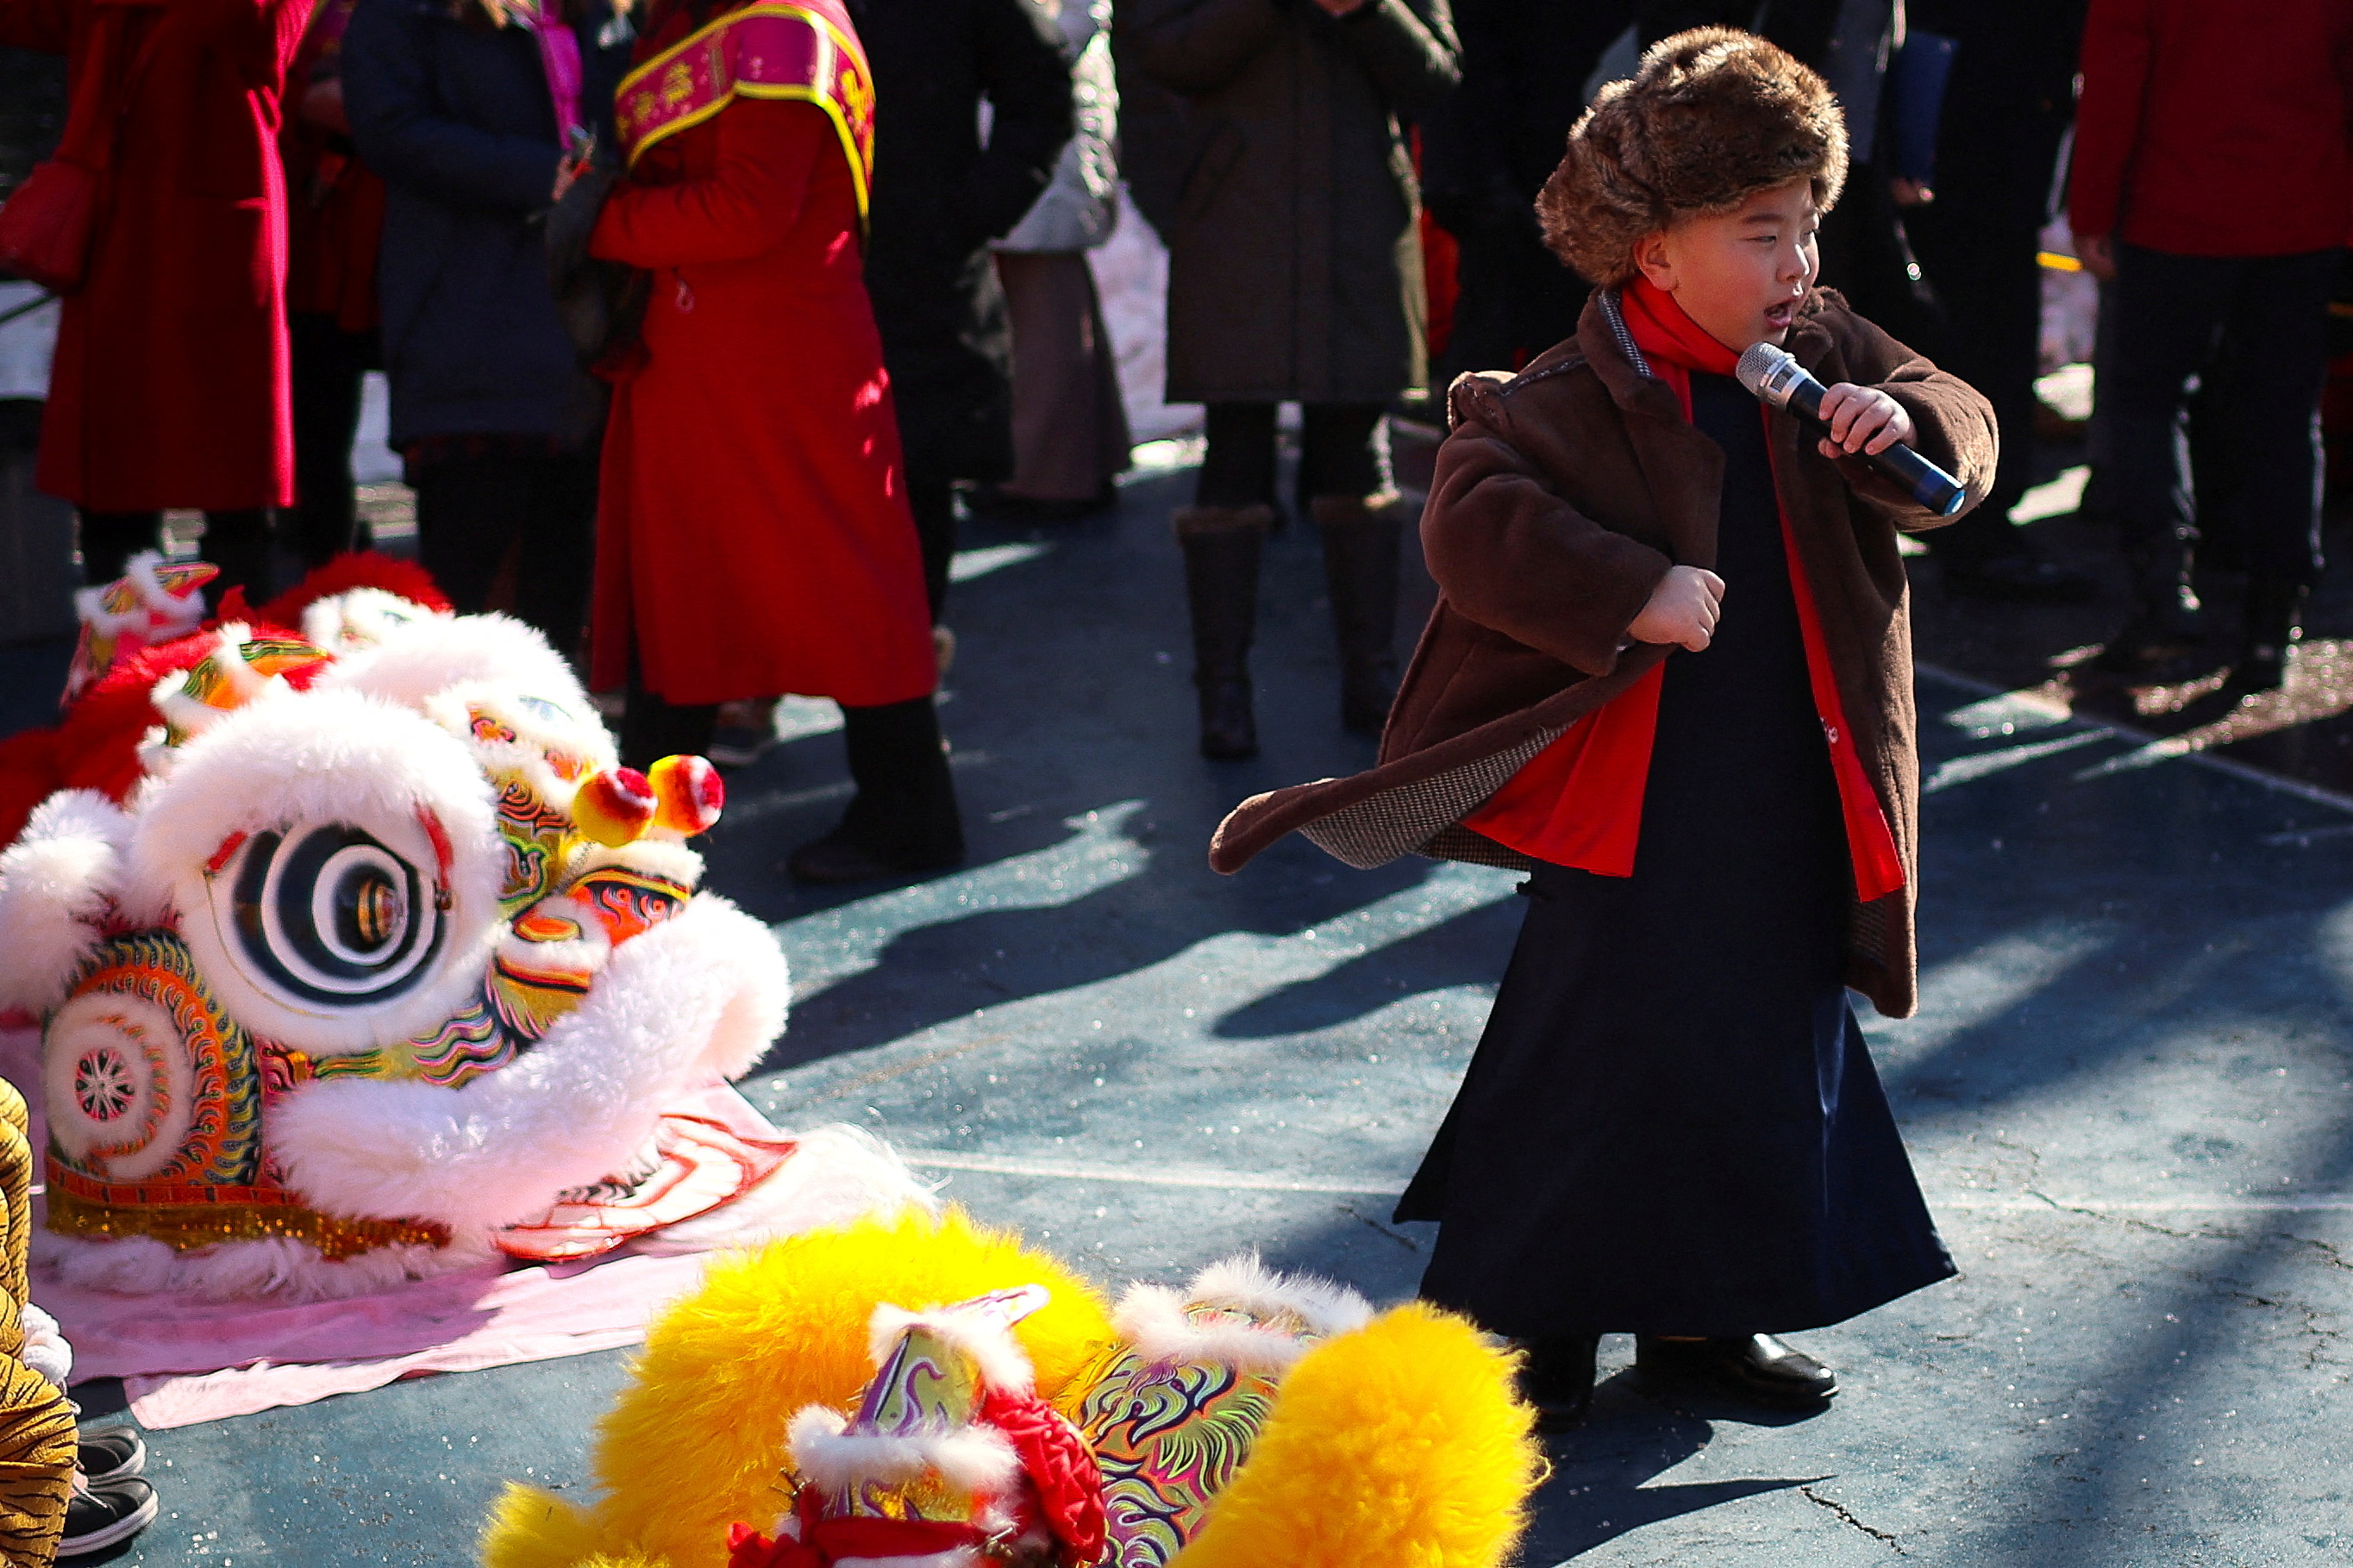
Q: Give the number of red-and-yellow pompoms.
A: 2